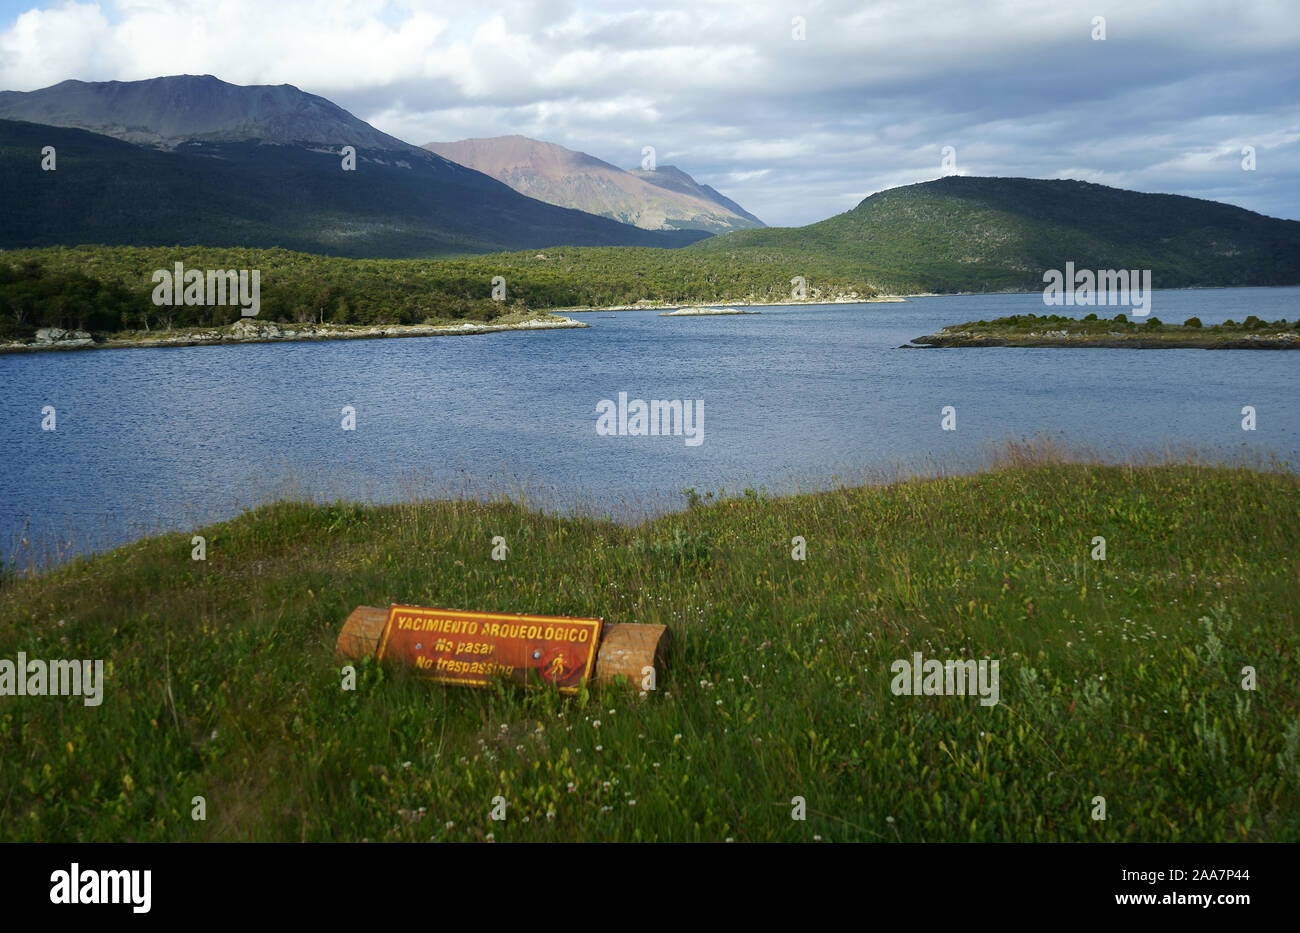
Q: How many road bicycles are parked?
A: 0